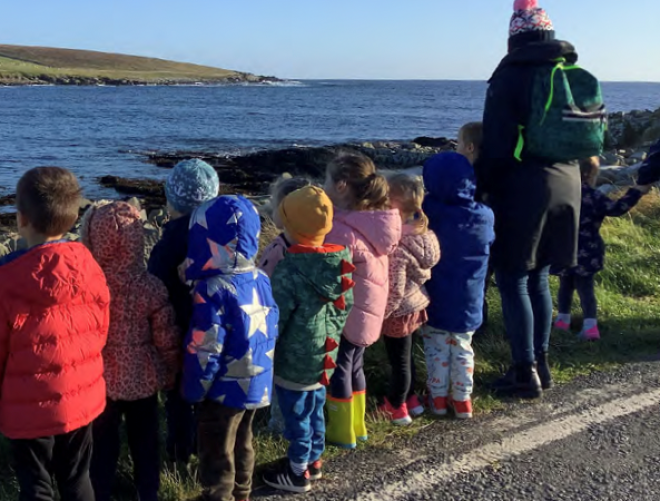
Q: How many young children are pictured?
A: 11